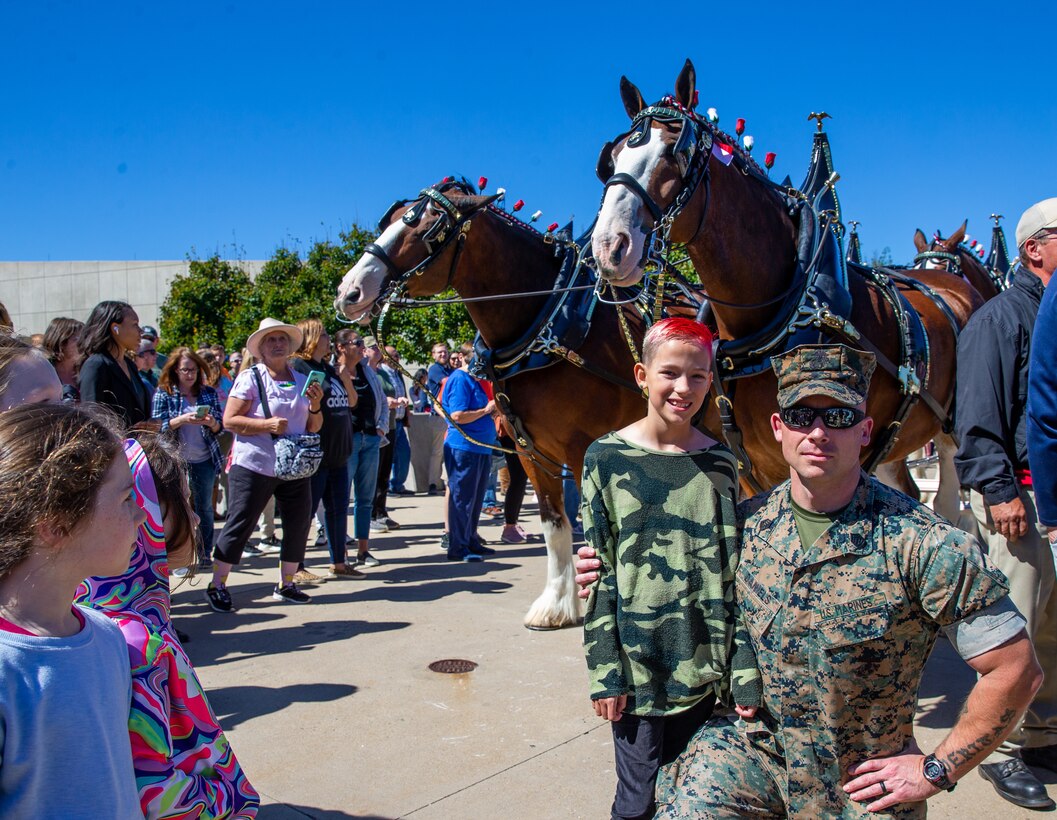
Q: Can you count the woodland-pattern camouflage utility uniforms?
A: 1